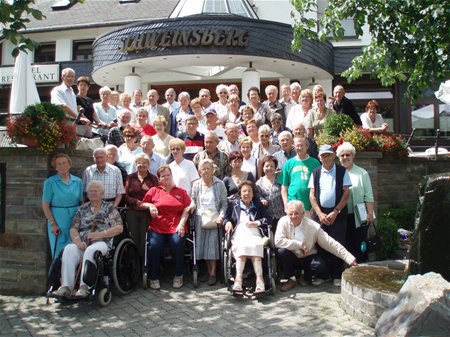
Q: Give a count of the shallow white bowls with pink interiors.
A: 0